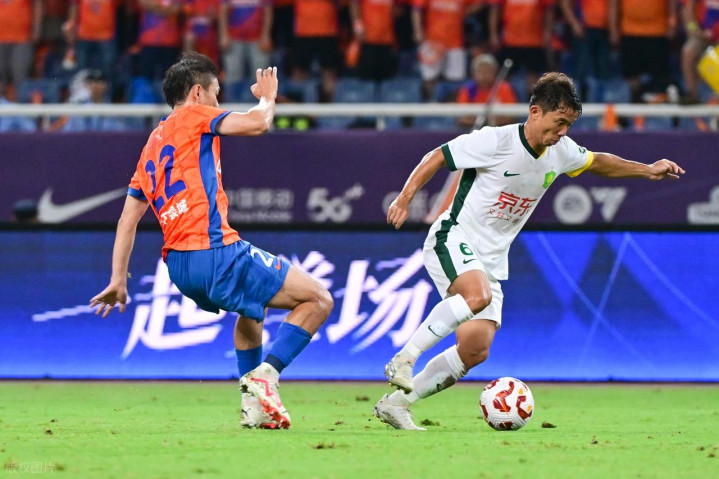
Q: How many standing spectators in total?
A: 12